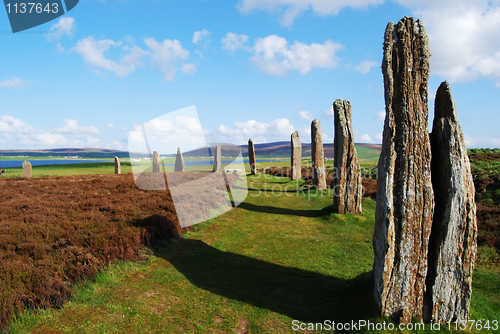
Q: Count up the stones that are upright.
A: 11